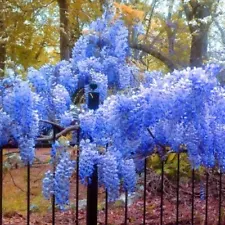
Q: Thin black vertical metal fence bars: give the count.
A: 12